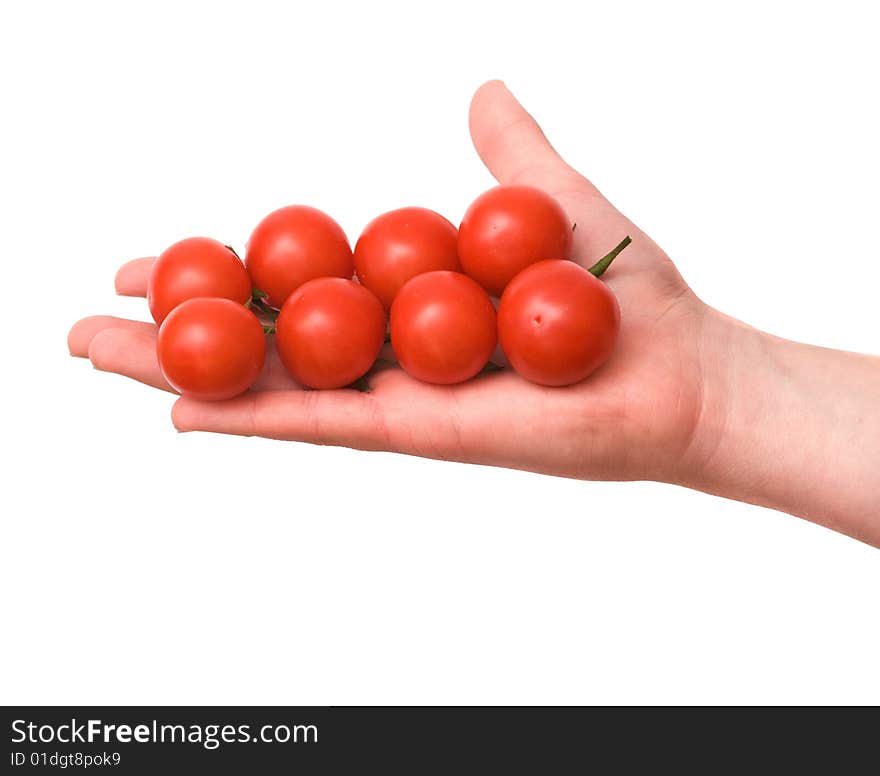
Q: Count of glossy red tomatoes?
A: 8